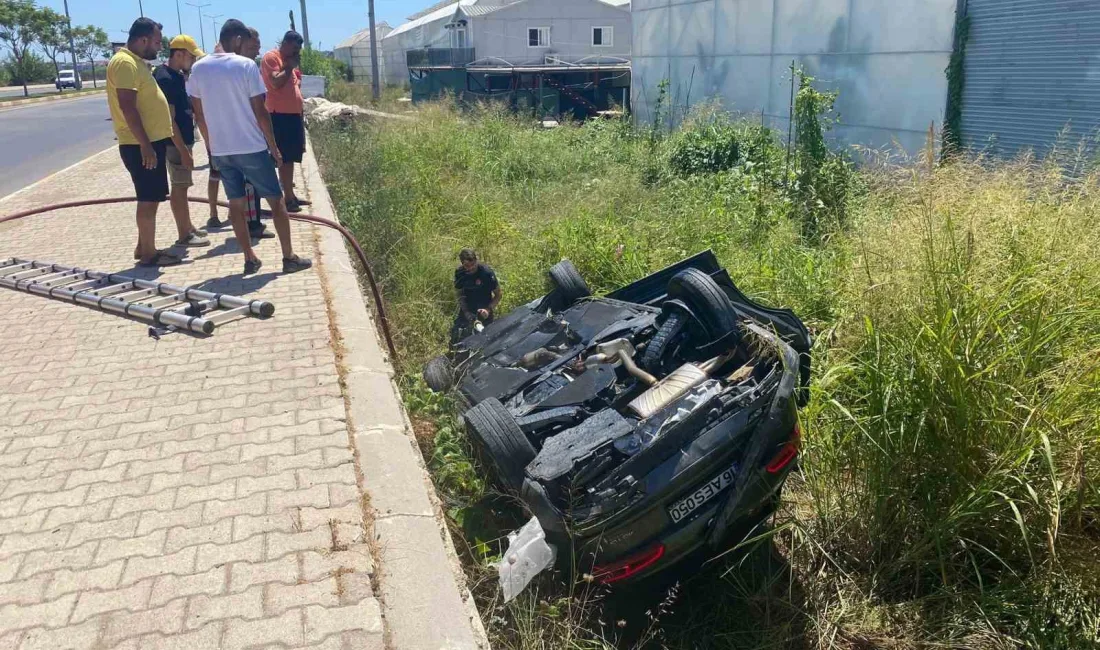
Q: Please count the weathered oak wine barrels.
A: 0